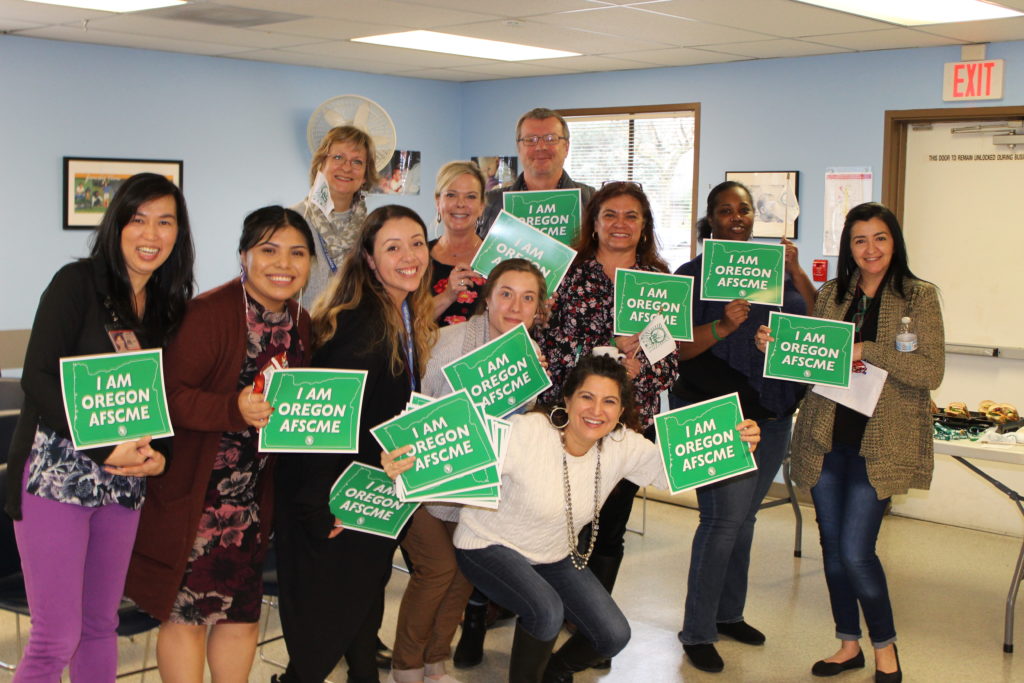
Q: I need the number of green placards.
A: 11